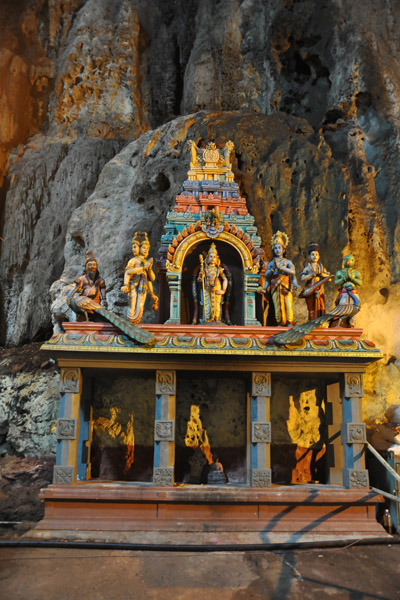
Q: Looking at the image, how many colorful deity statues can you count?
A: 6